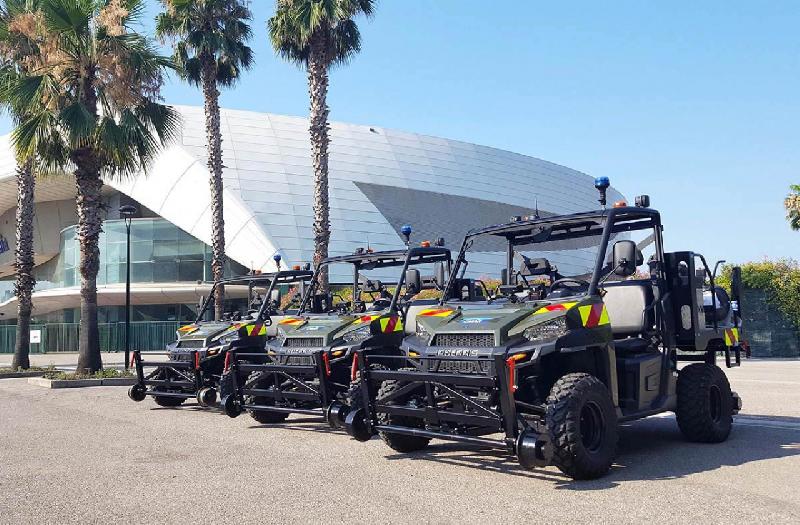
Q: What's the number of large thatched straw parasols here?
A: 0